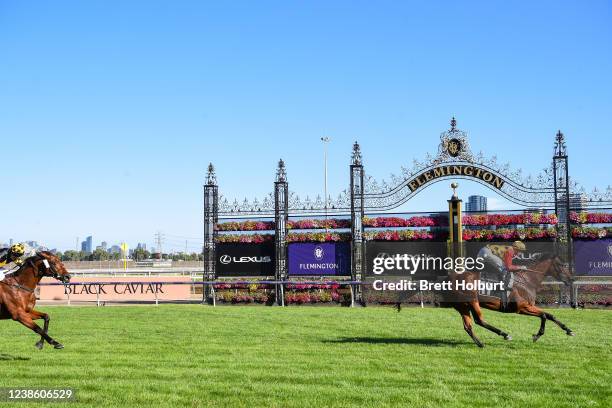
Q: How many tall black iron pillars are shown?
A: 4